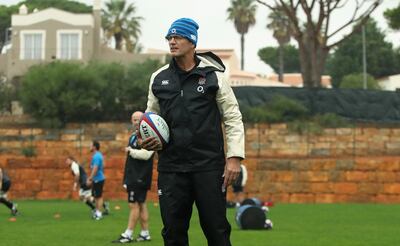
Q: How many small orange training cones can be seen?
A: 4